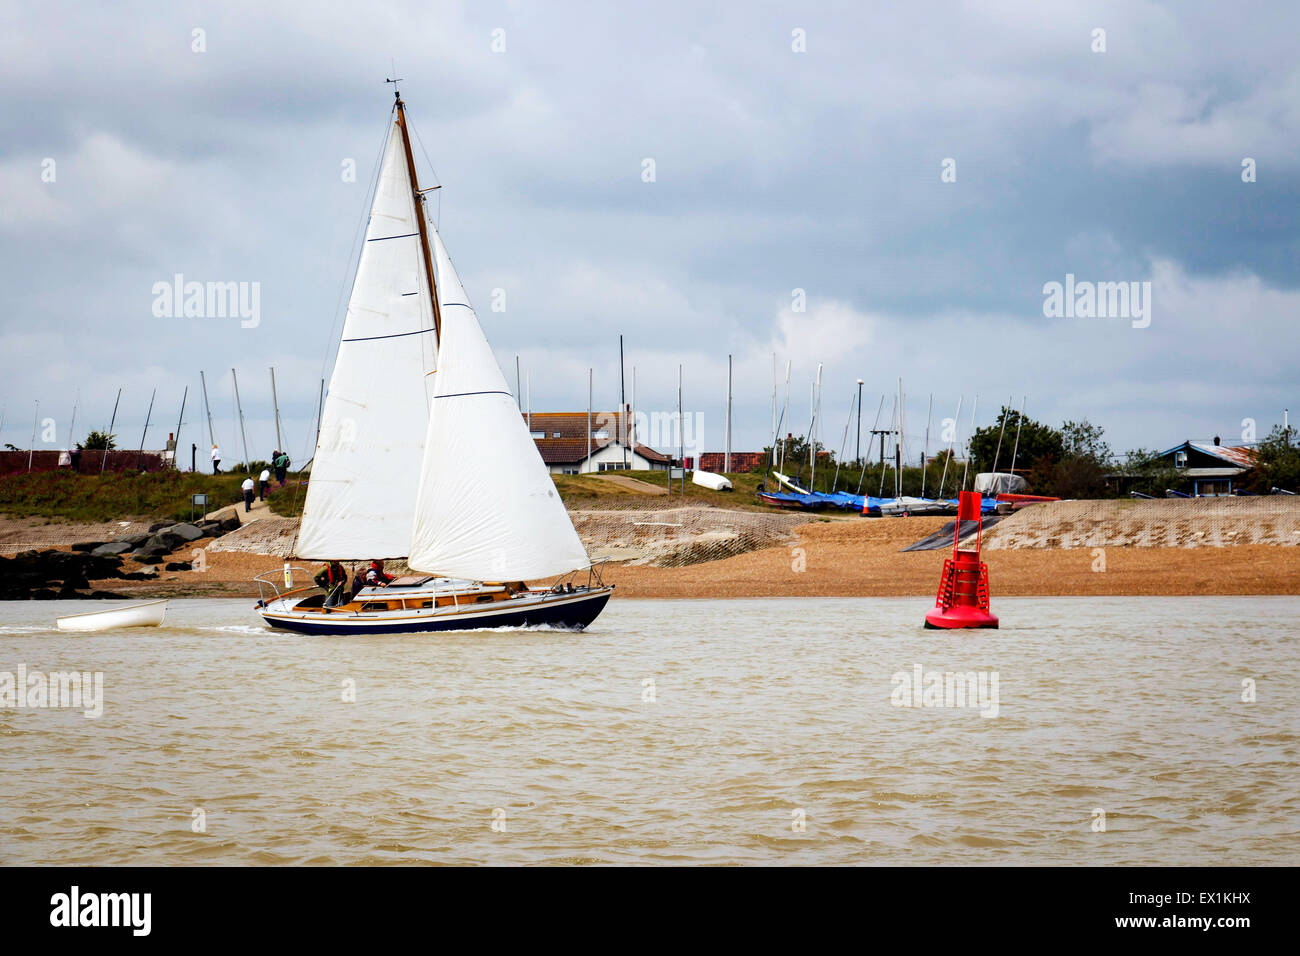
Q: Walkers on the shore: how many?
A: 5